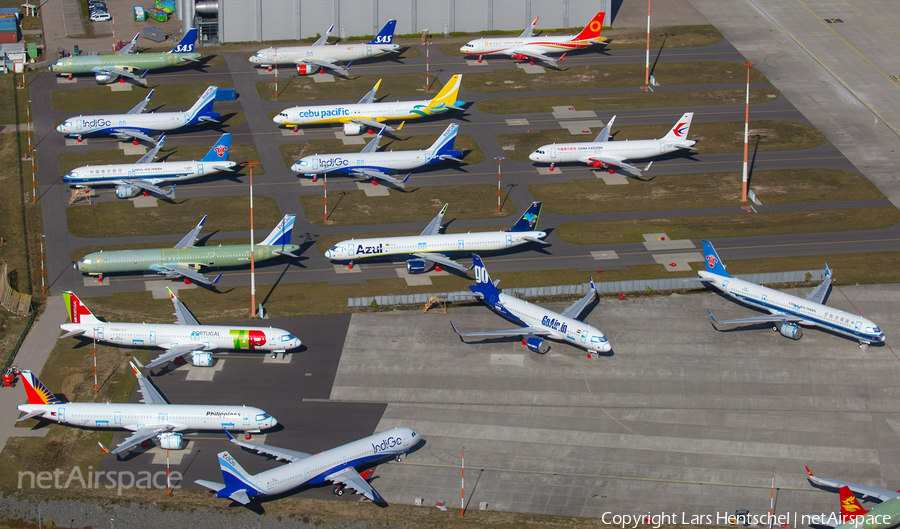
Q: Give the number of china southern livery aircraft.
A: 2